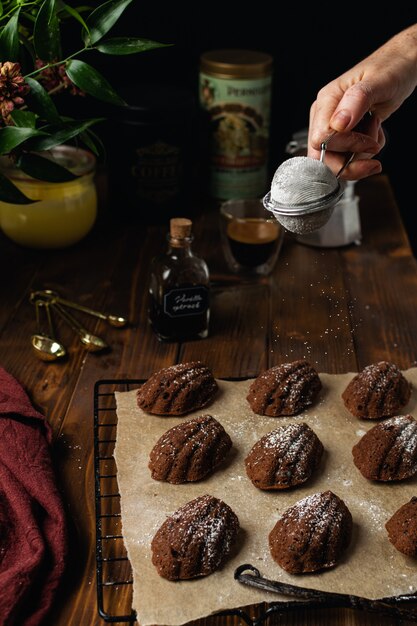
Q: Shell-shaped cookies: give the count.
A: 9